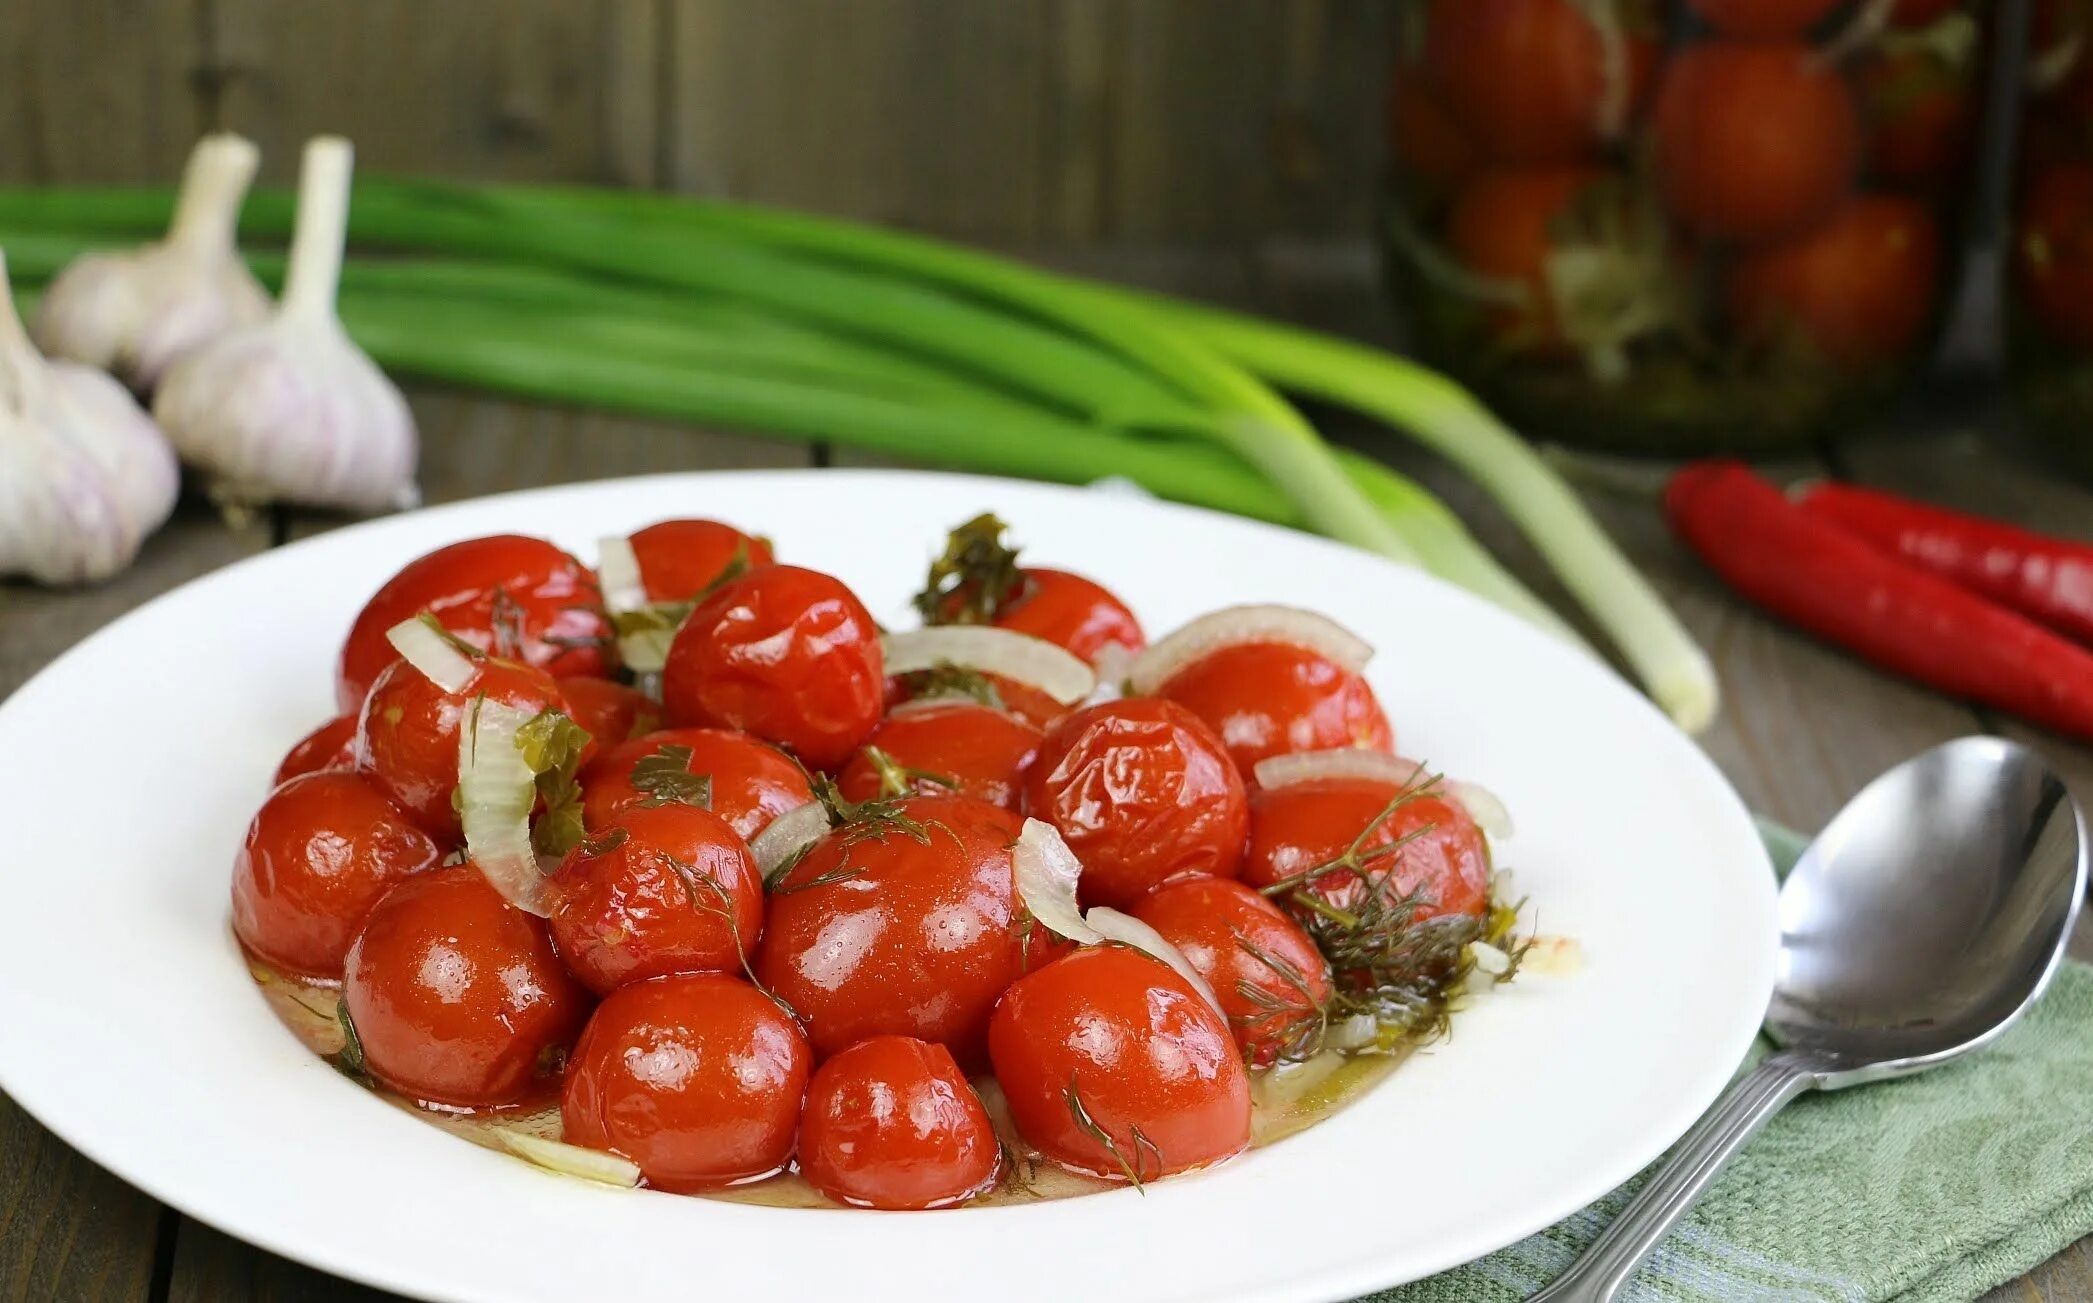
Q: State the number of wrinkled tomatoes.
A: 2